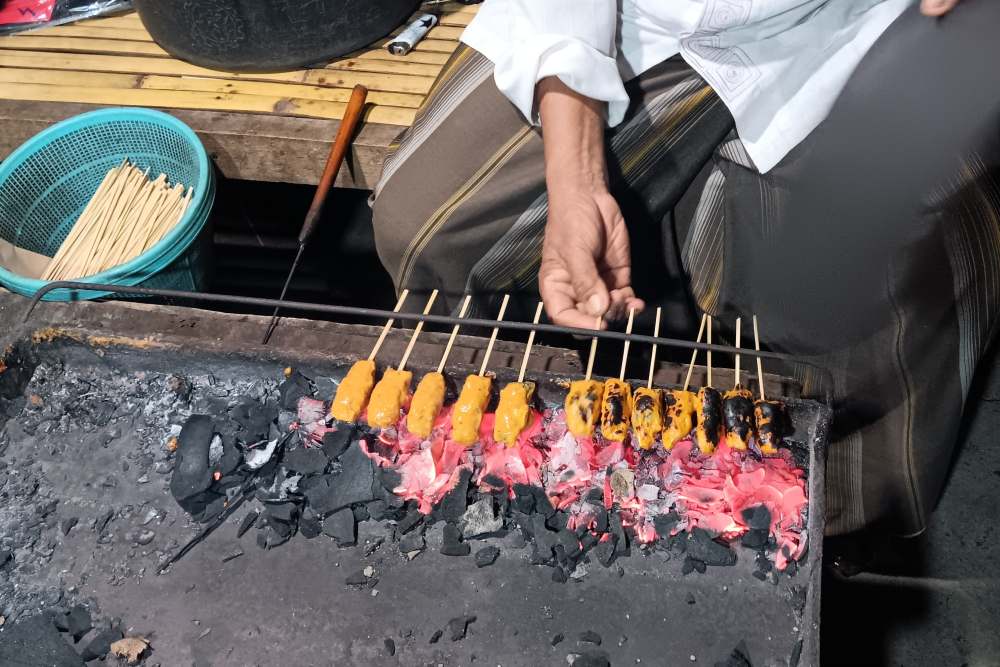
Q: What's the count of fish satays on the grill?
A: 12